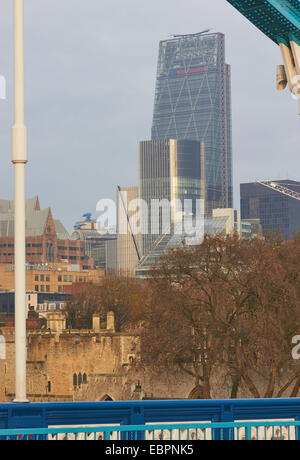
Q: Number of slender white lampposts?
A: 1